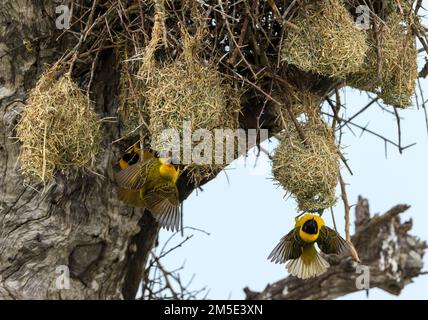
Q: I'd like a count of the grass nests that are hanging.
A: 5